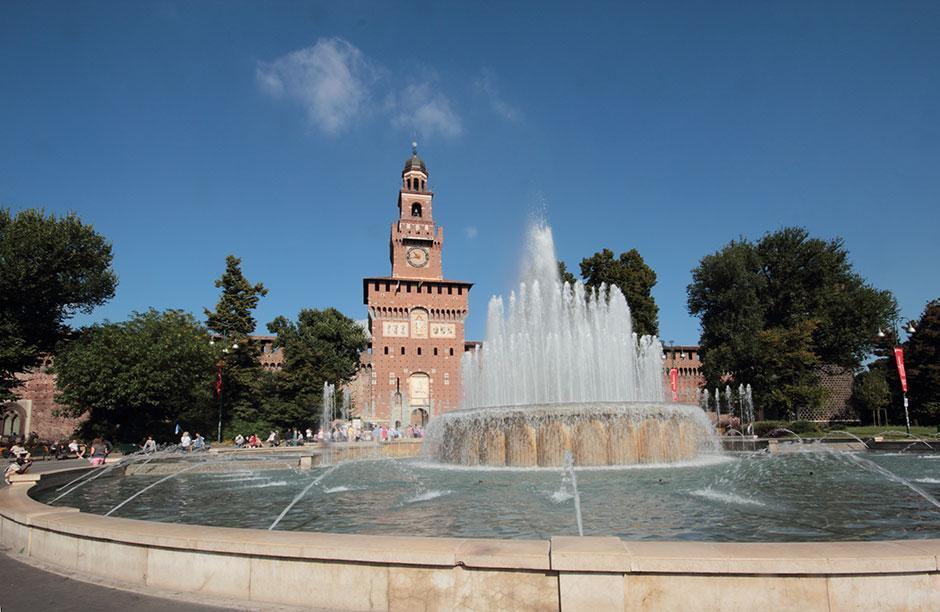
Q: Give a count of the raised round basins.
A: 1